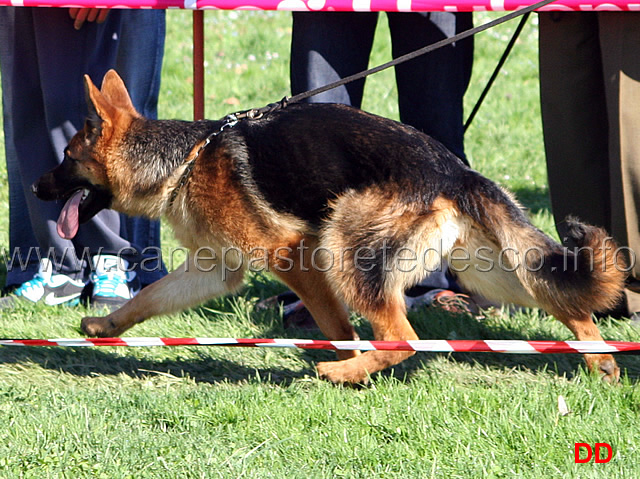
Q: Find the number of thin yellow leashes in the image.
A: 0